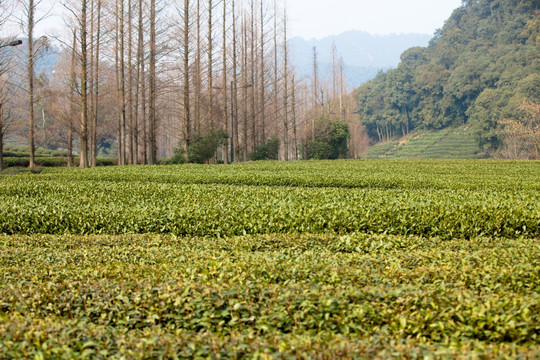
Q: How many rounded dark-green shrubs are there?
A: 3